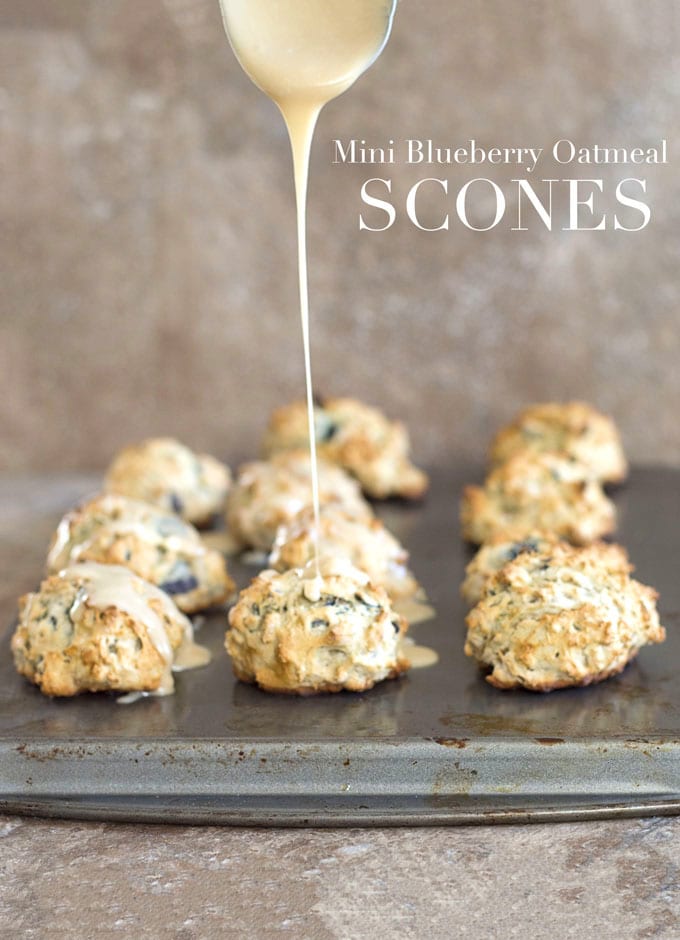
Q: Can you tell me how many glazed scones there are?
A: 5